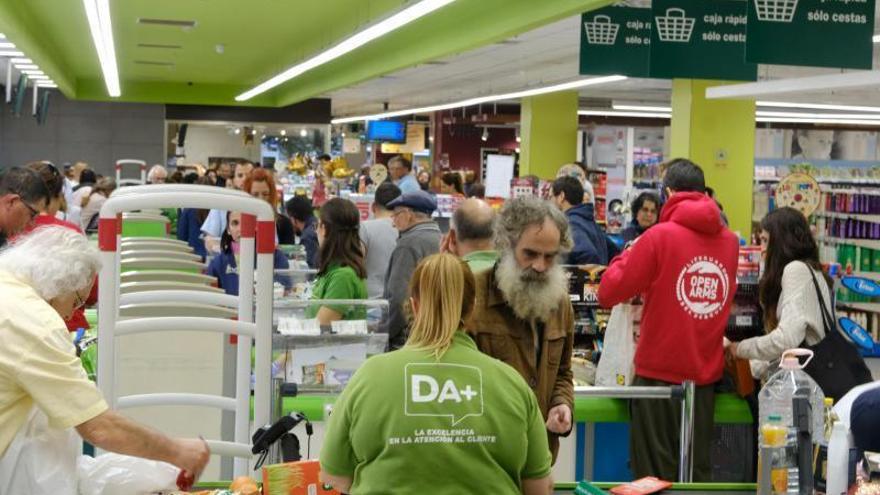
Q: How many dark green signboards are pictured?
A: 3